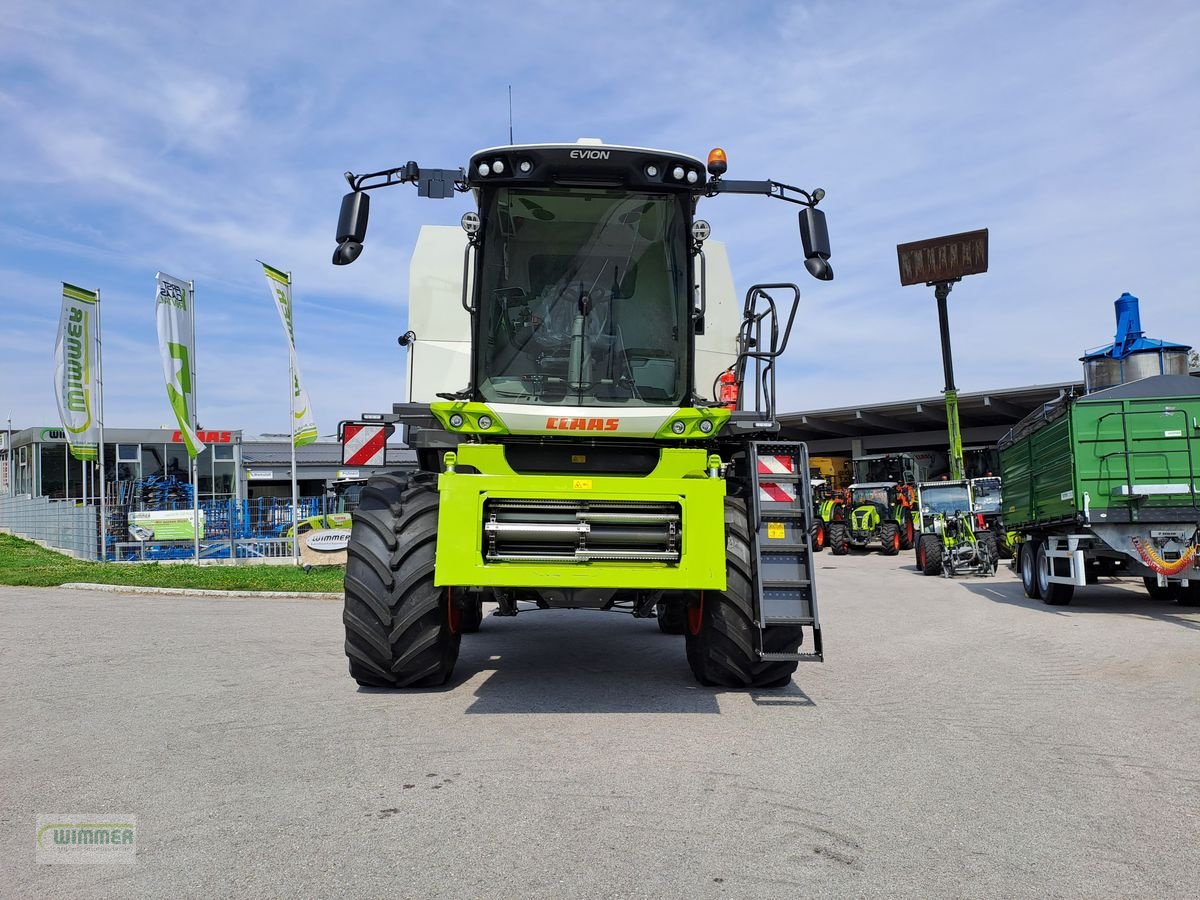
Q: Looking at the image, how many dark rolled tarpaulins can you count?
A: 1